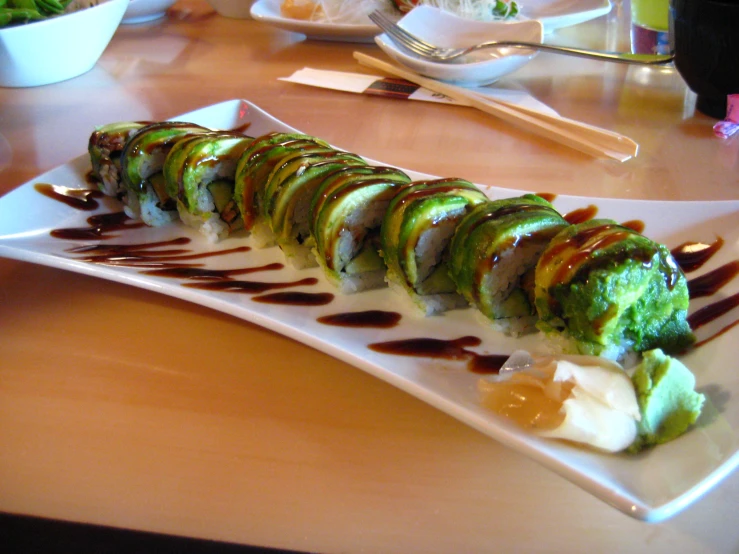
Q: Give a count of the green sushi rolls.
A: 9